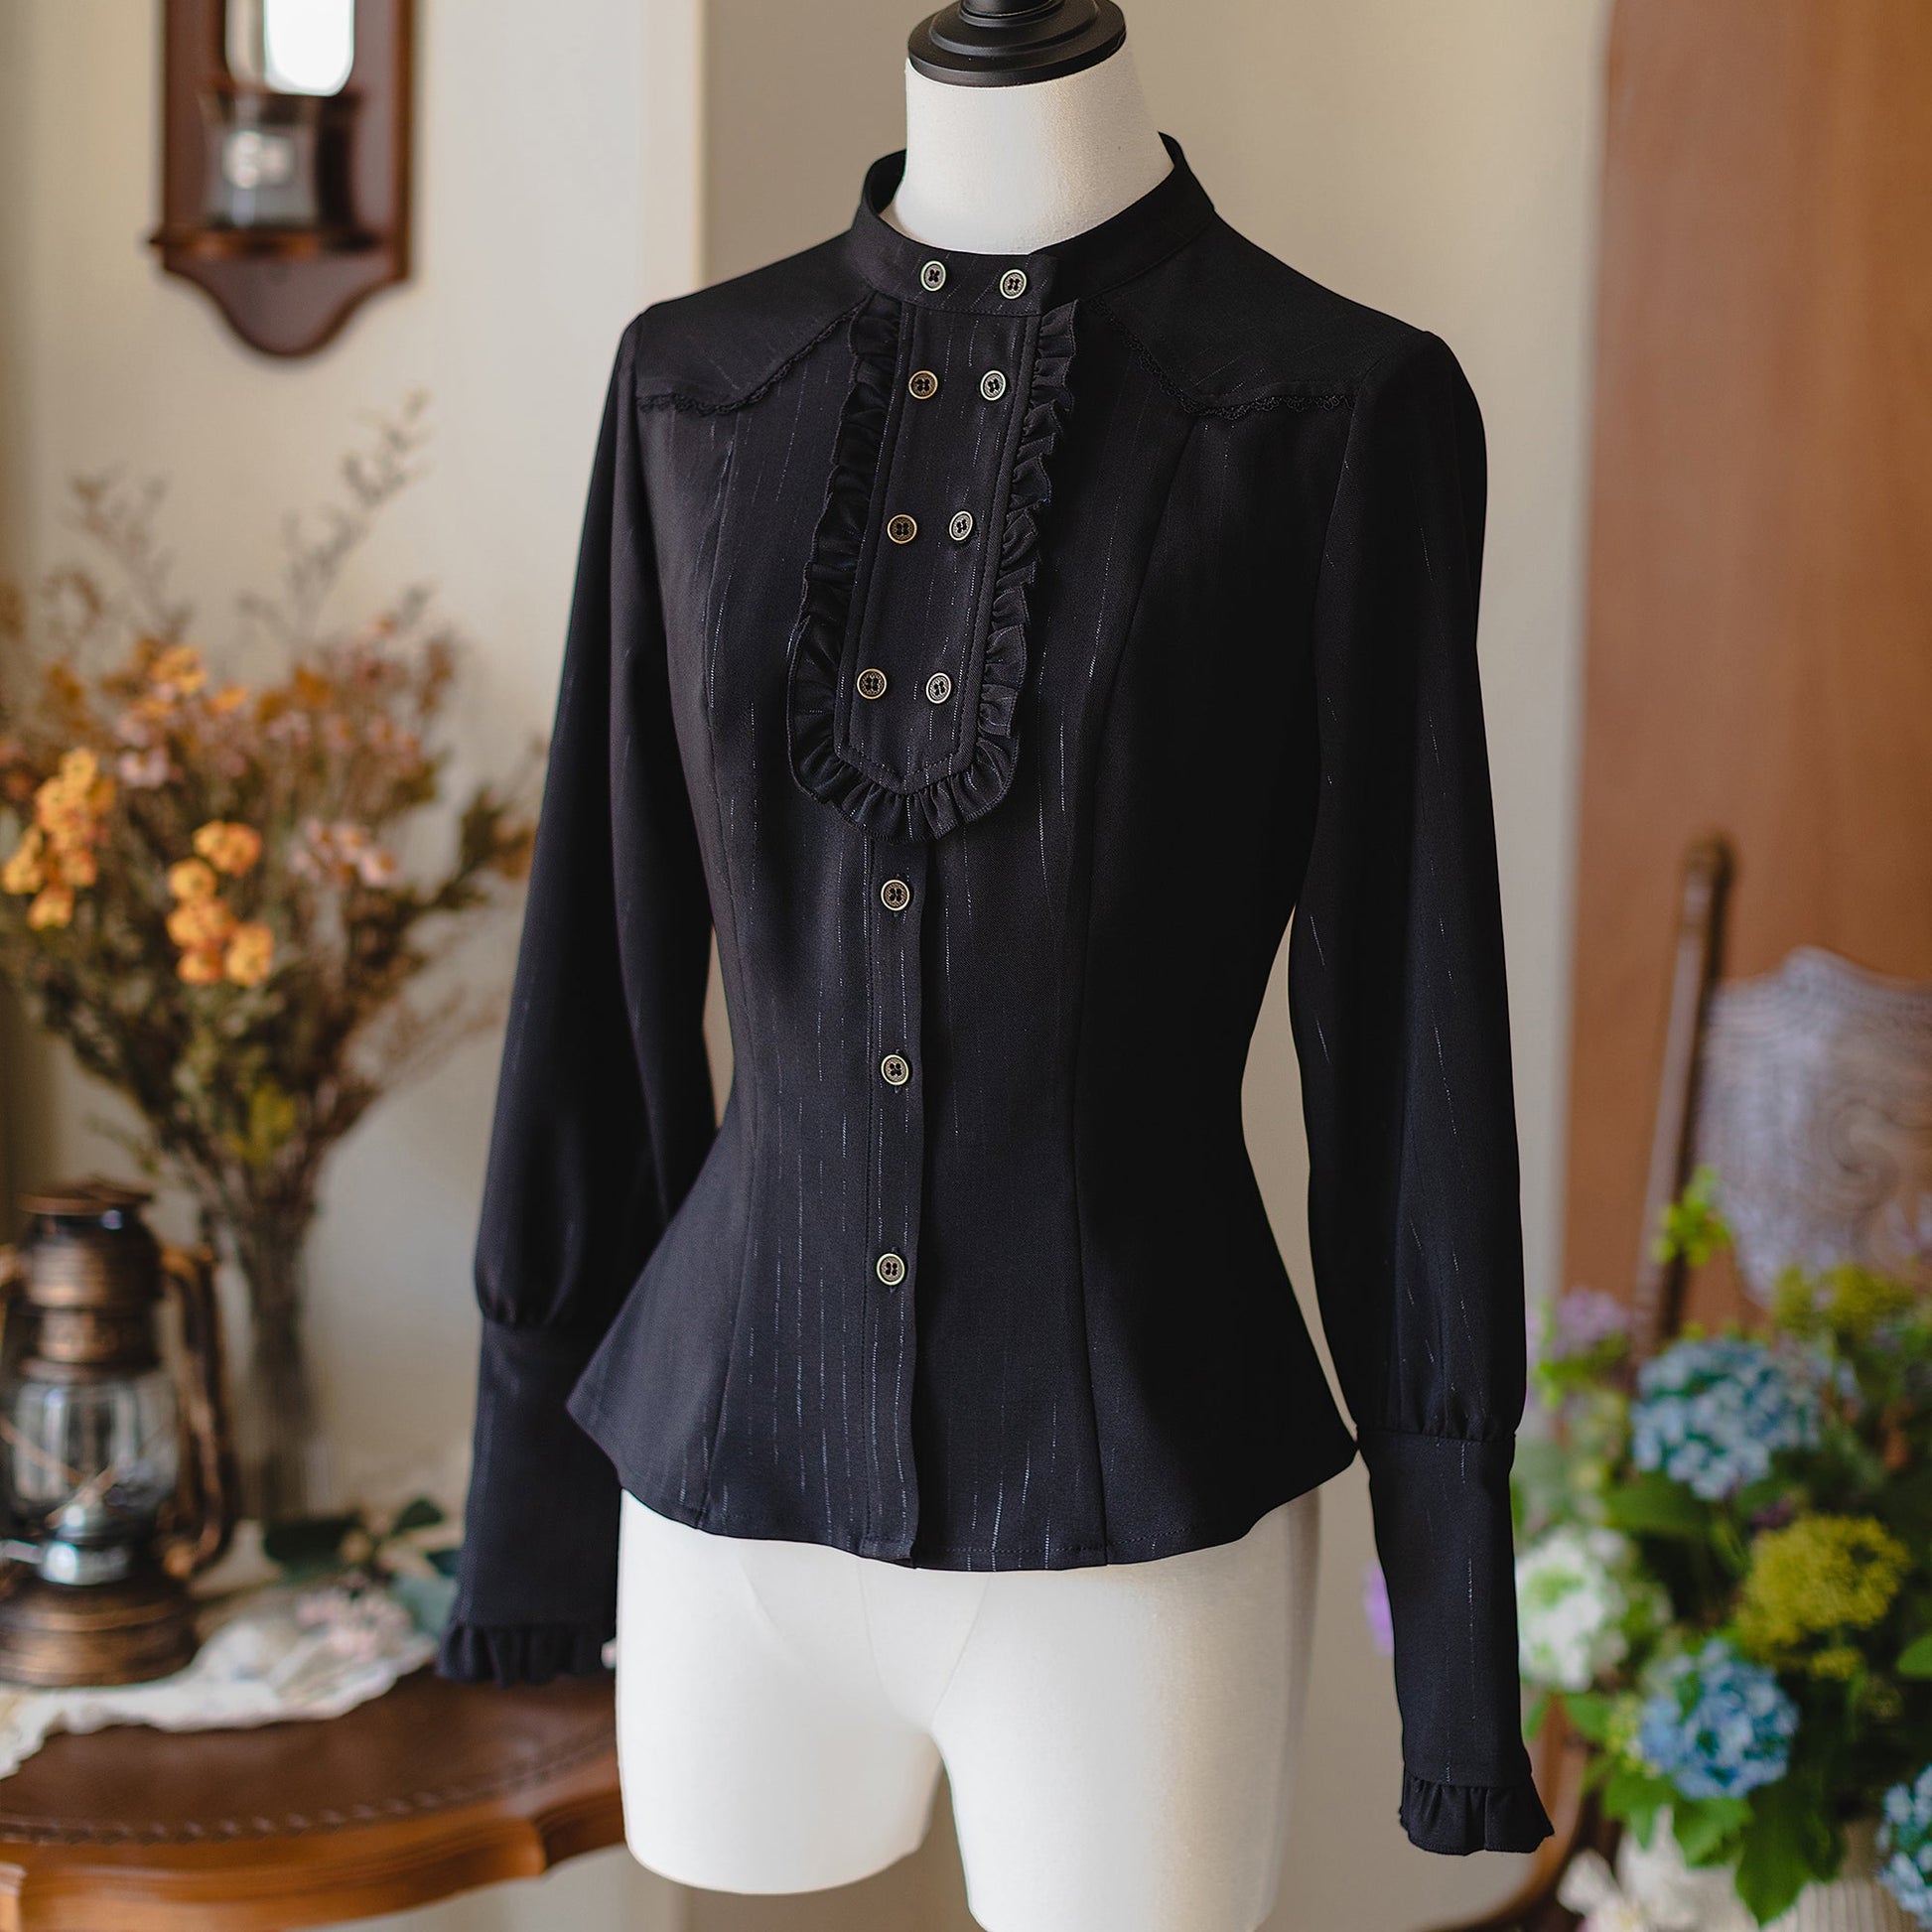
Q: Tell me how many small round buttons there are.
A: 11